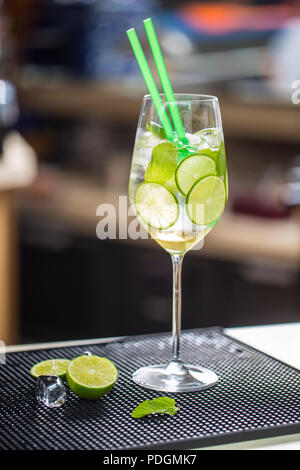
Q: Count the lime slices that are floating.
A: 3